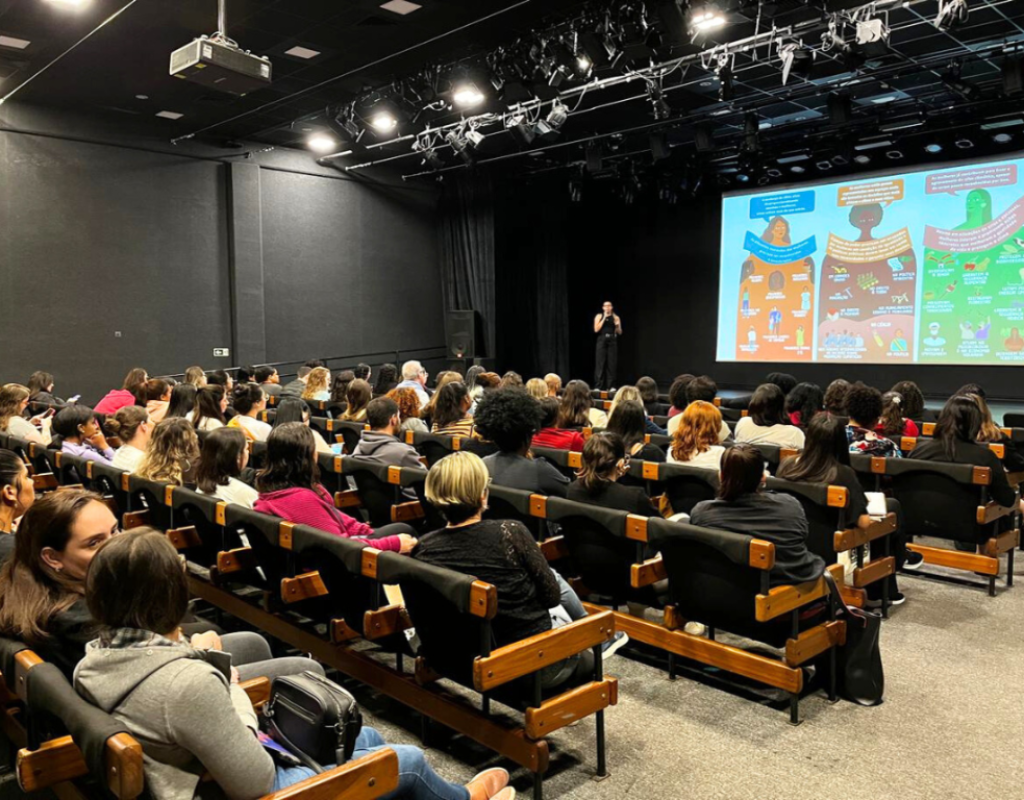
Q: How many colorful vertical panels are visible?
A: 3